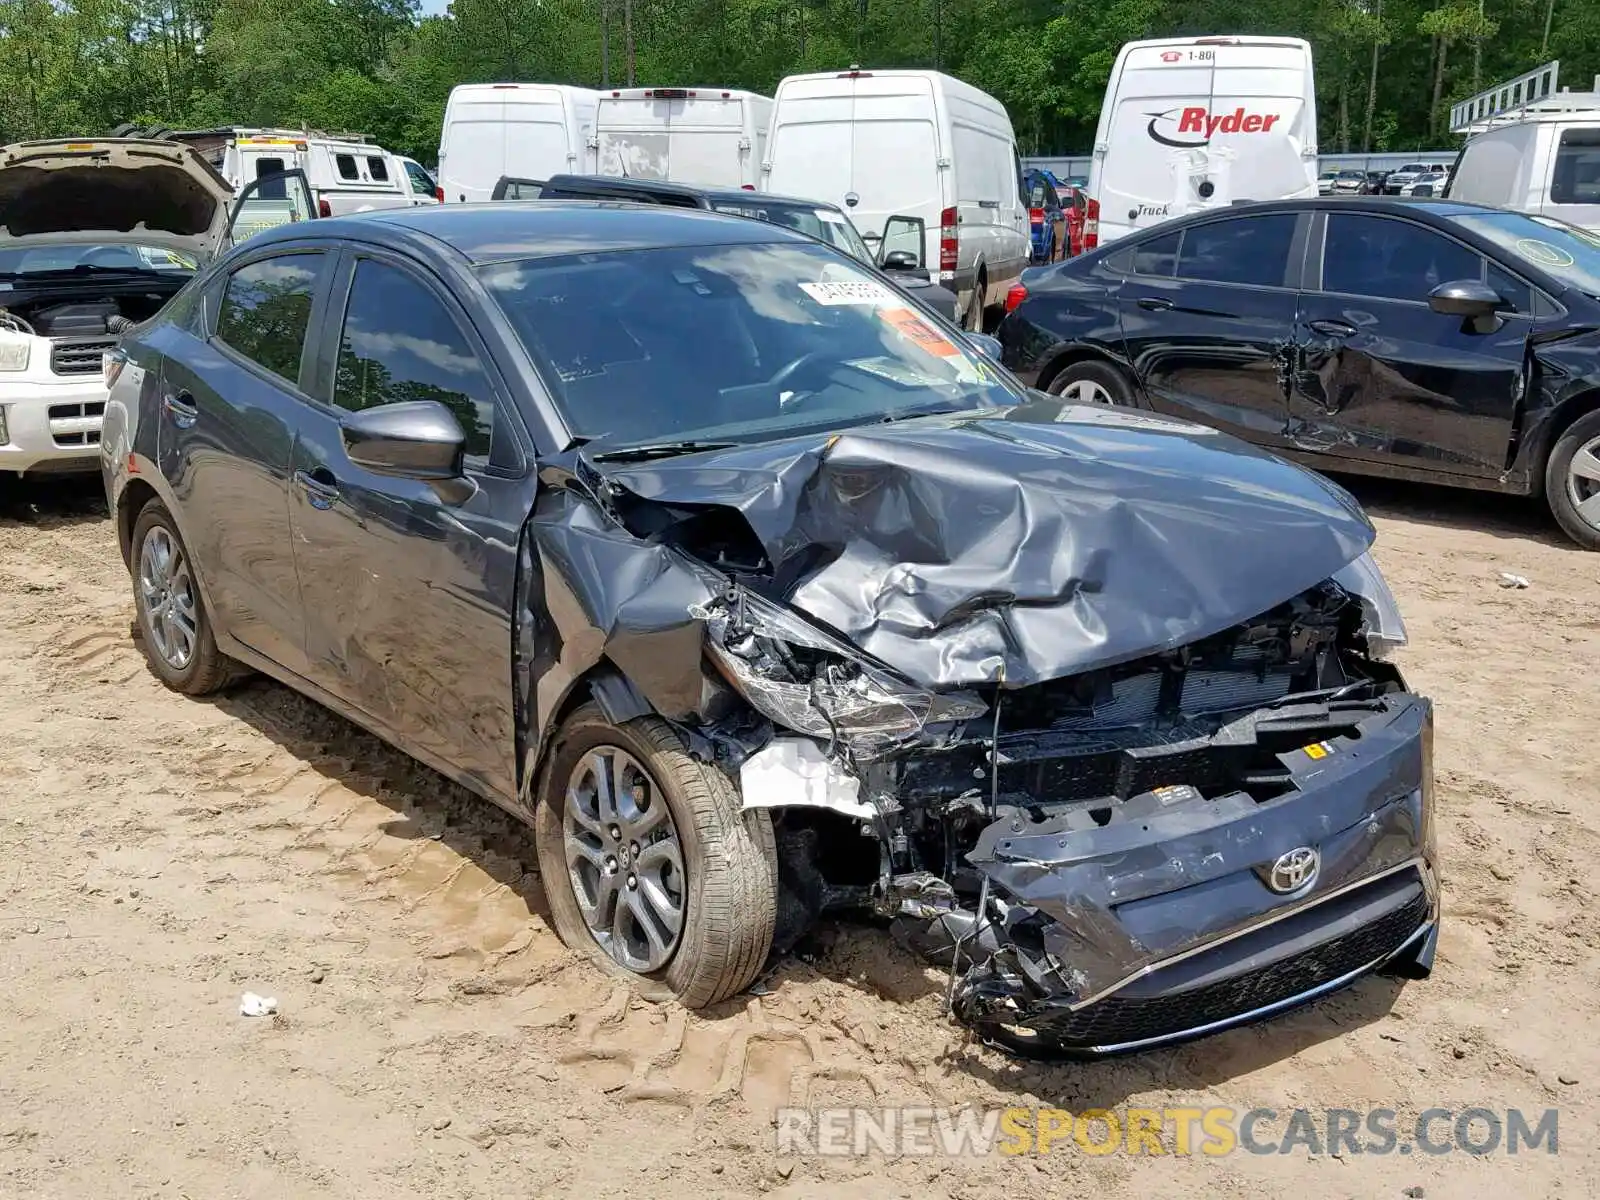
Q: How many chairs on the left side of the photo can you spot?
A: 0